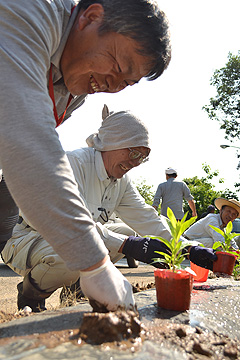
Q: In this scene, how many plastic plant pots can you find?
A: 3